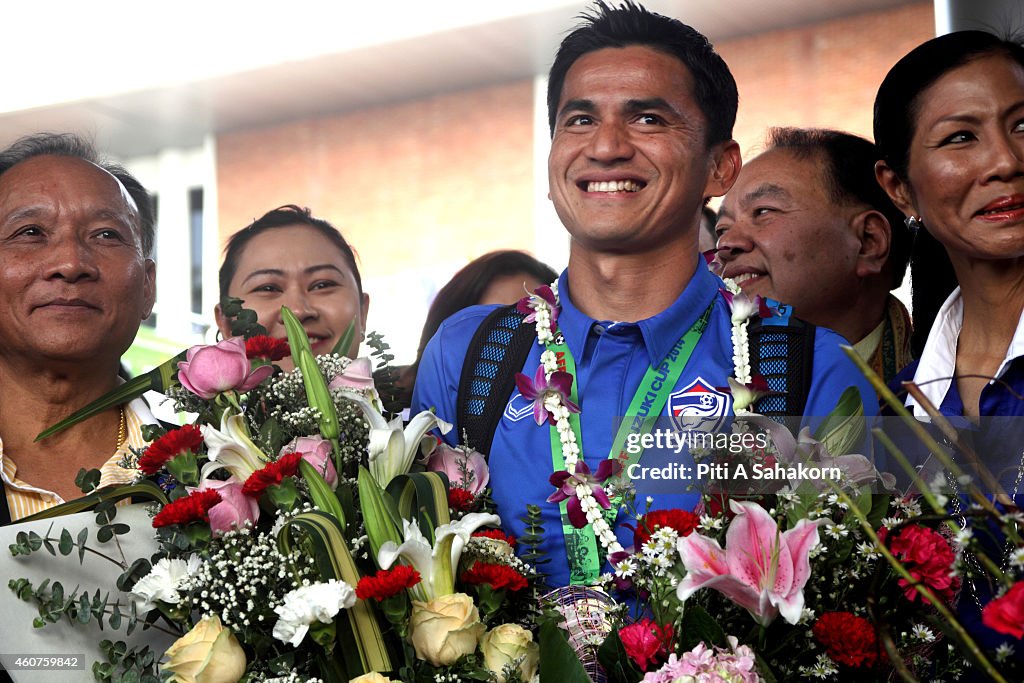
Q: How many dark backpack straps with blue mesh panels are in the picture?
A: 2